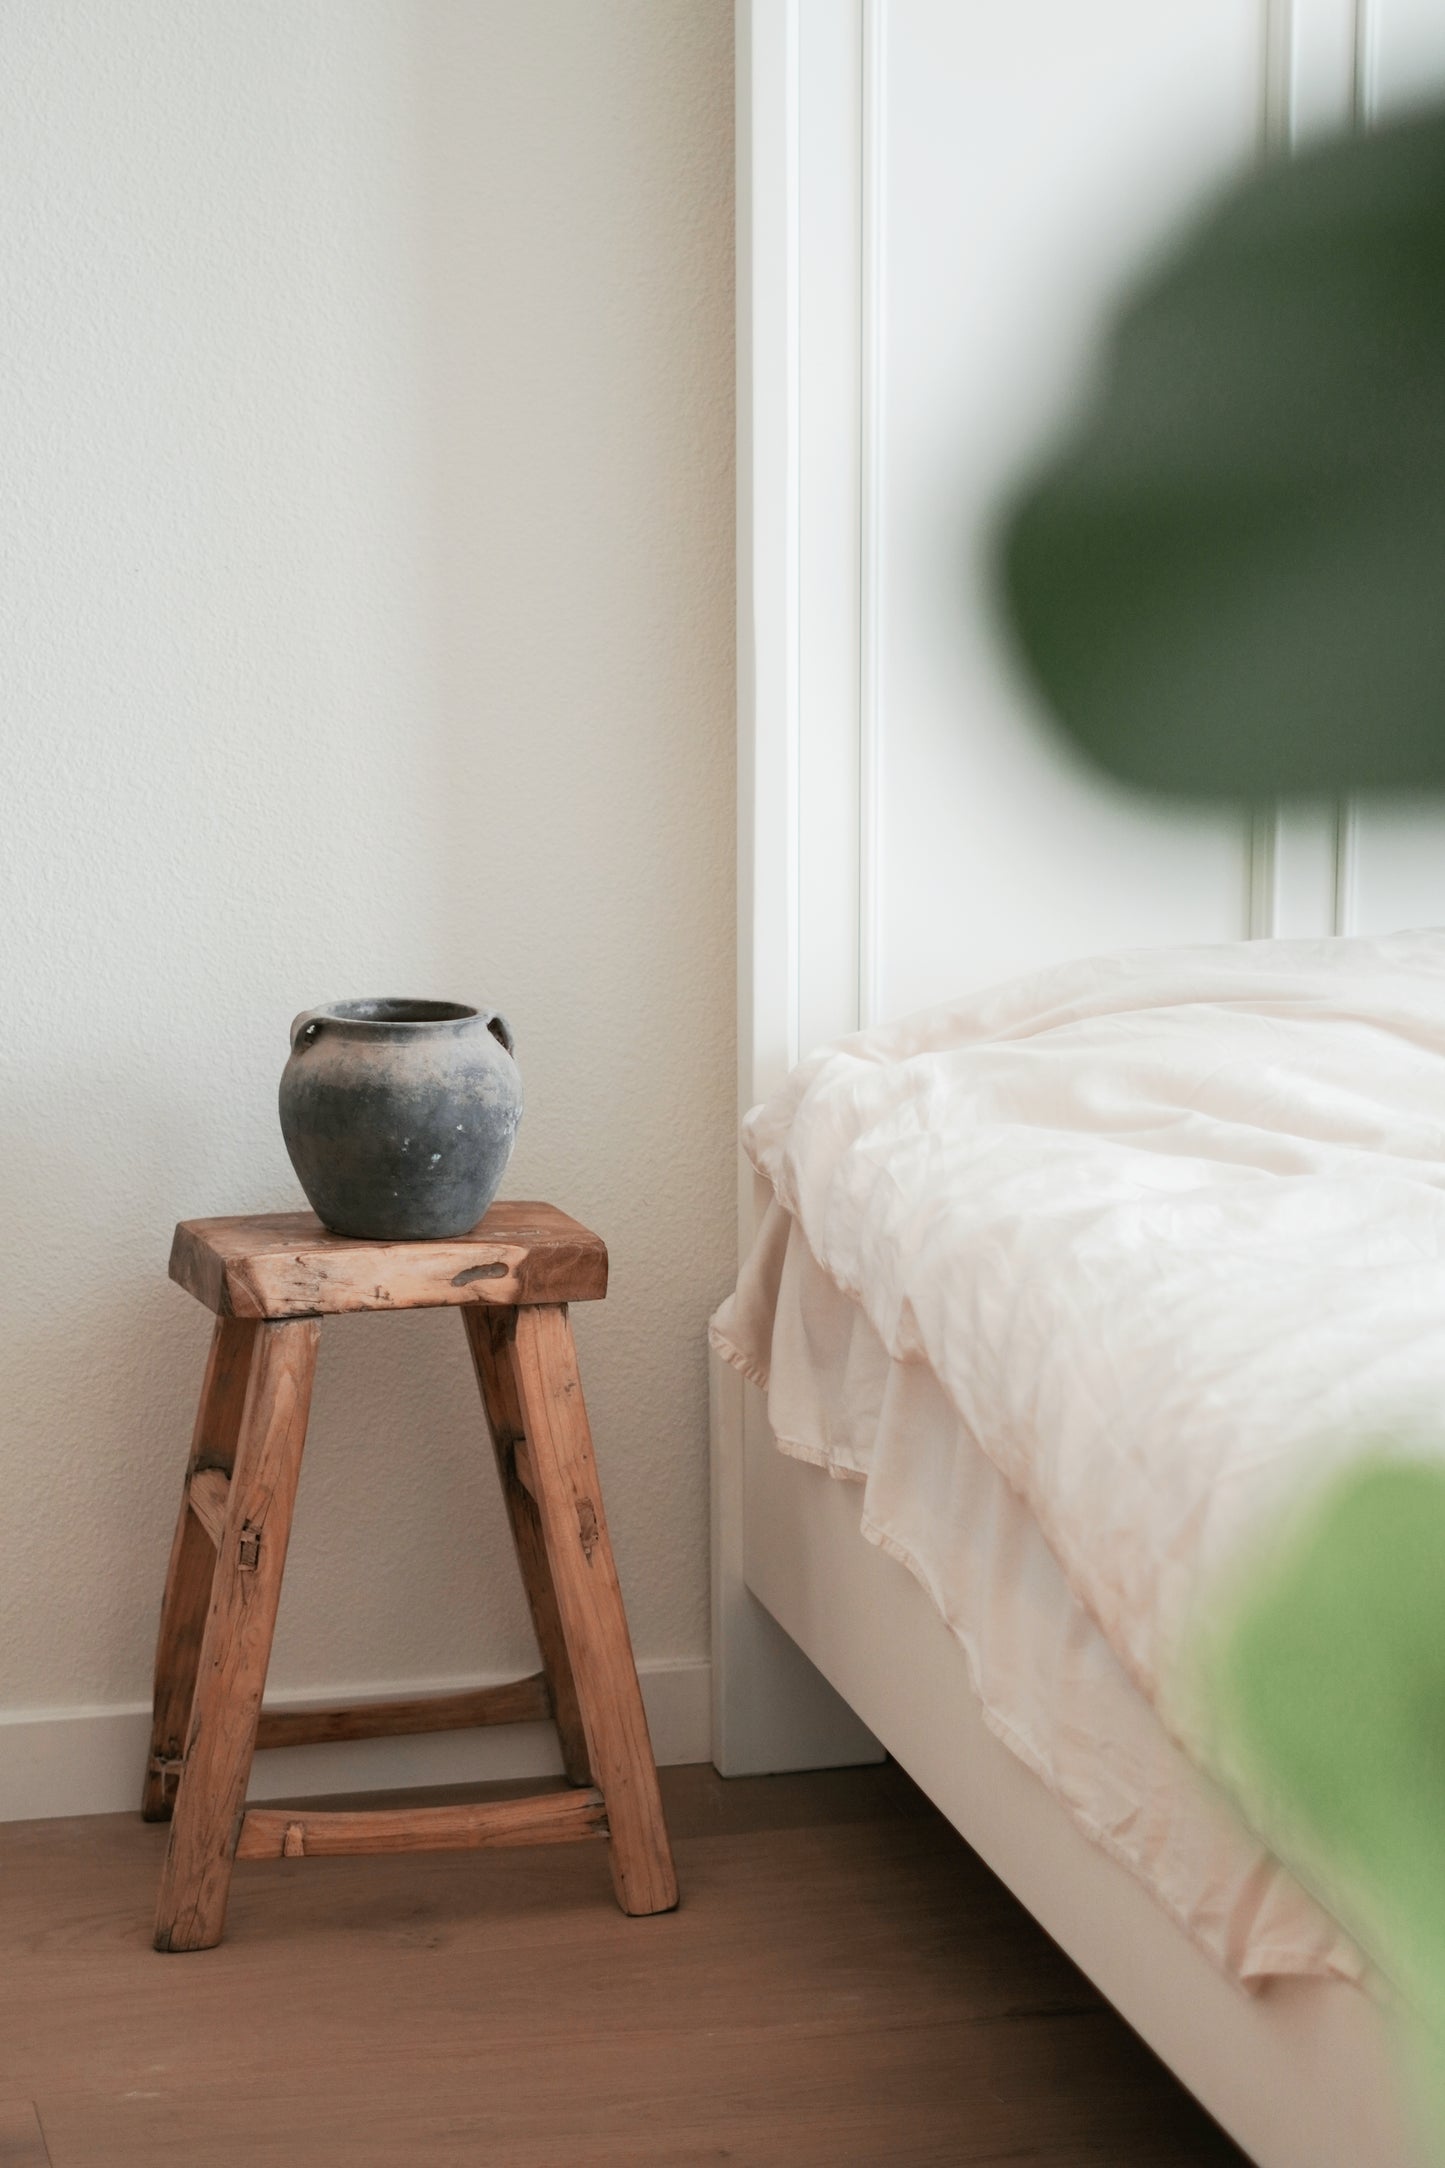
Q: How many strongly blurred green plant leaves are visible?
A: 2